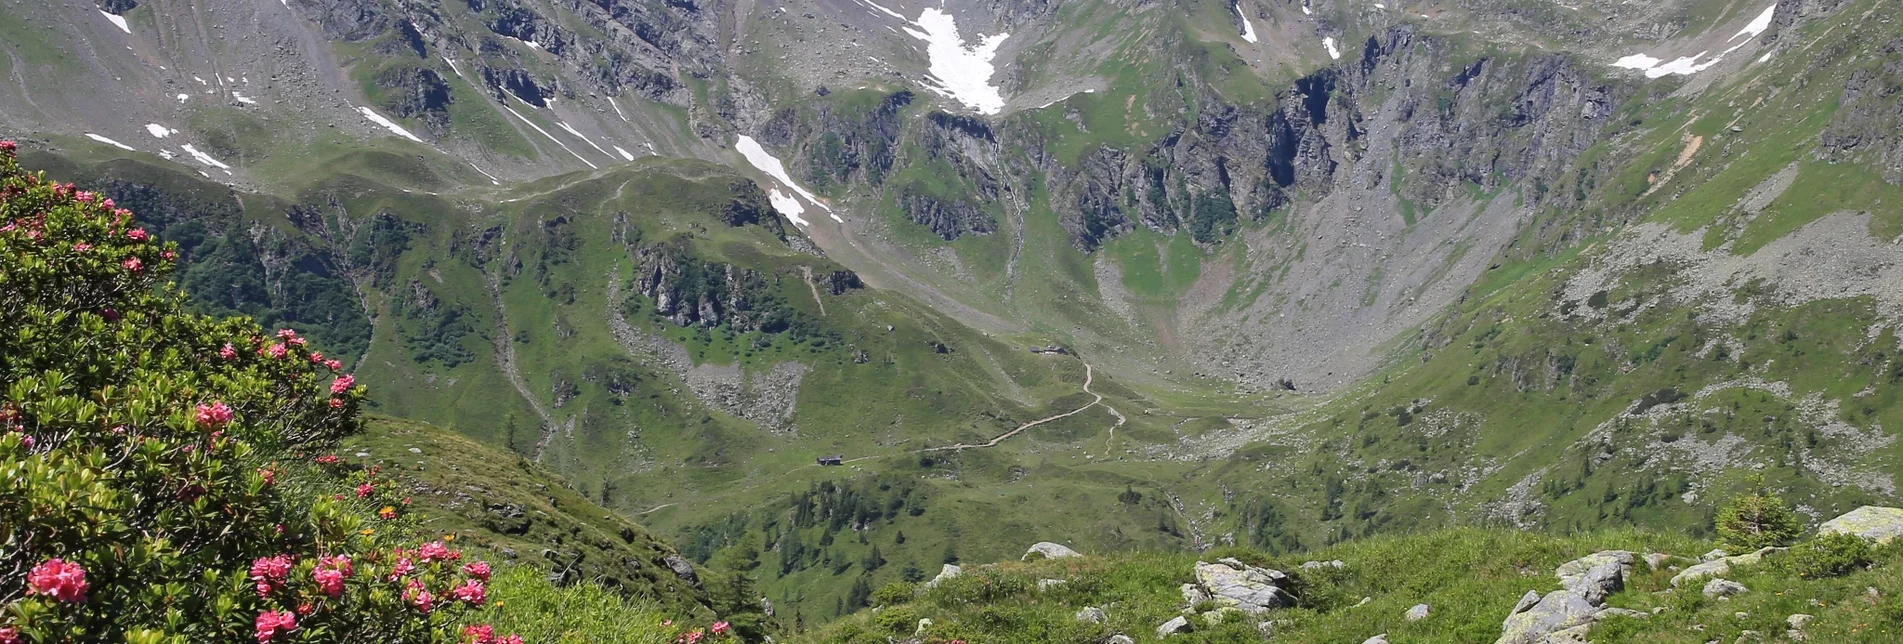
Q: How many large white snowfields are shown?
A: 3